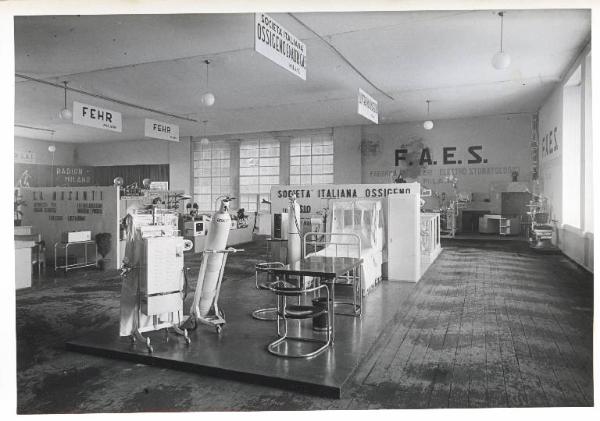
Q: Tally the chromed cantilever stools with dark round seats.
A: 2